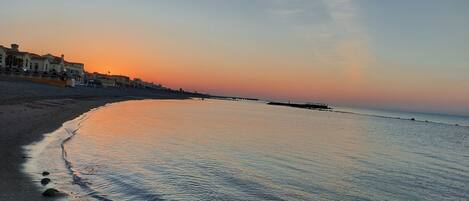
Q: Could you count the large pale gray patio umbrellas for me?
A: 0